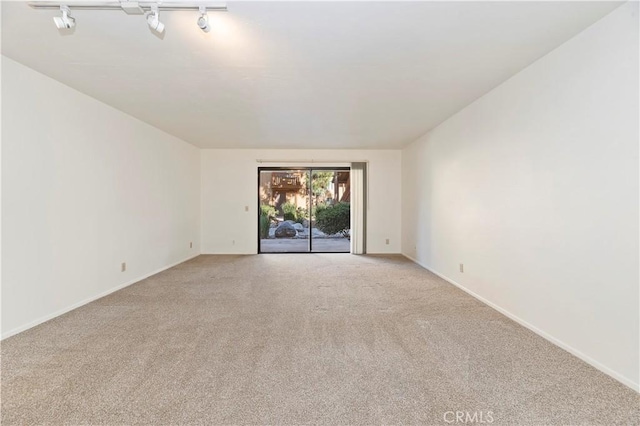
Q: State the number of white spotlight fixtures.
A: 3